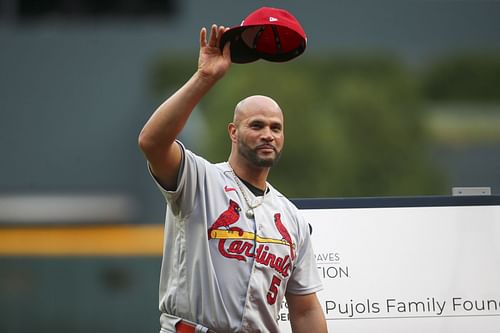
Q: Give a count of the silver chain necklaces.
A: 1